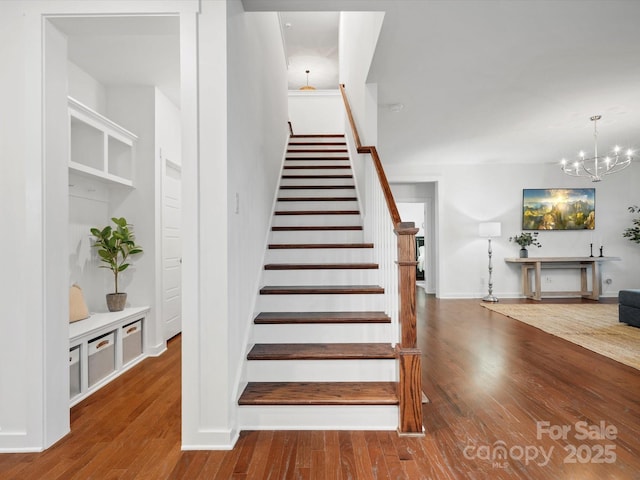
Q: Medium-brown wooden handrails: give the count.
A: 1